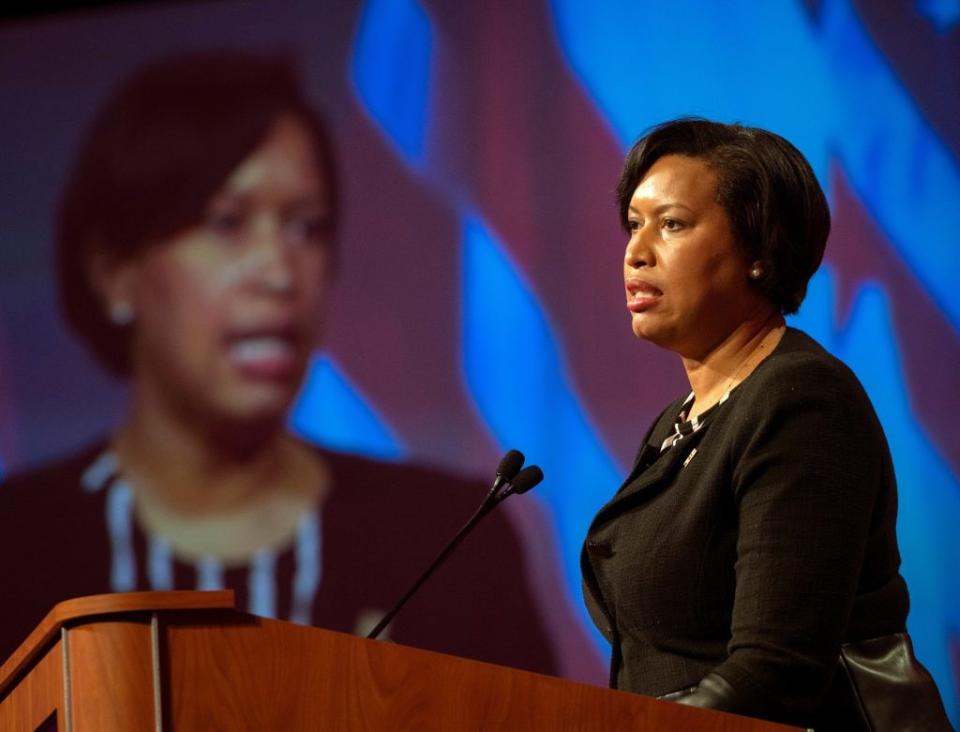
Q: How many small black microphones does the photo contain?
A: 2